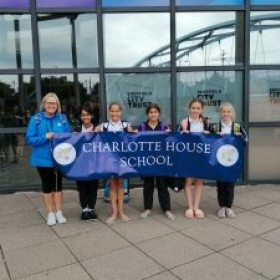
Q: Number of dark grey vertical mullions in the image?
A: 4